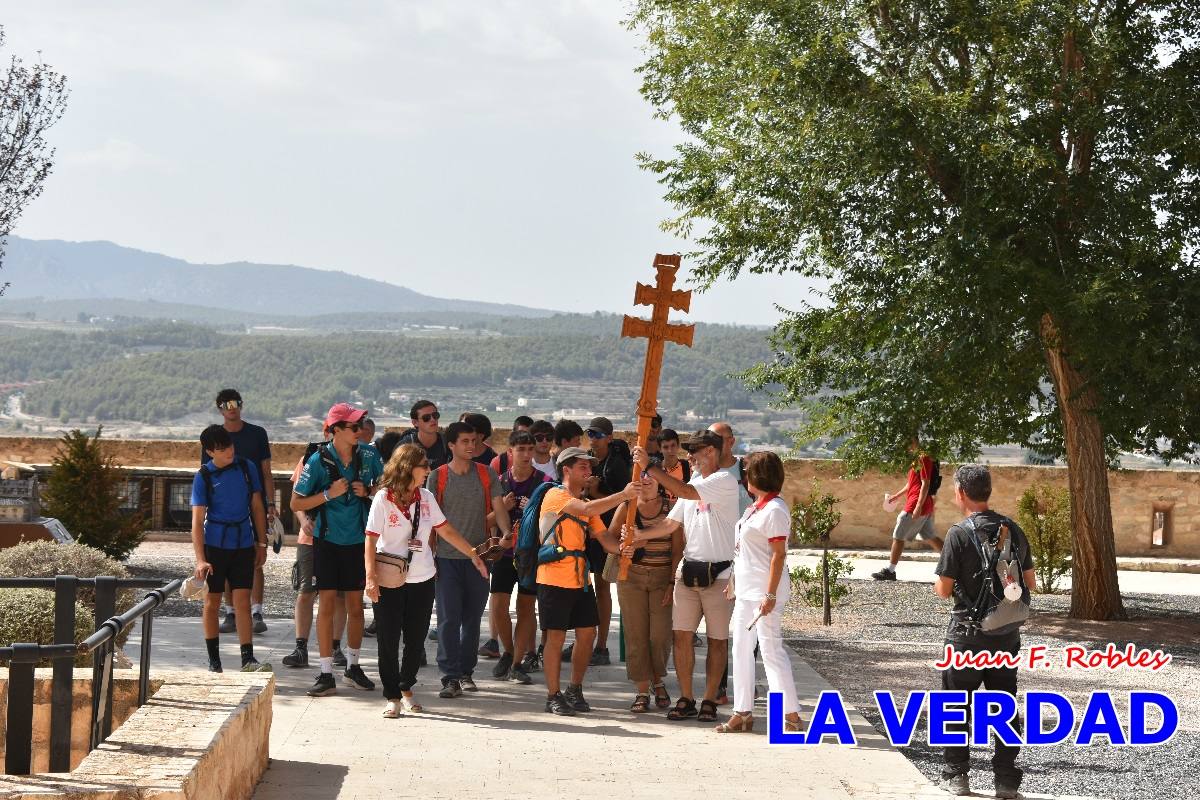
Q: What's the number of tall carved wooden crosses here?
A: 1